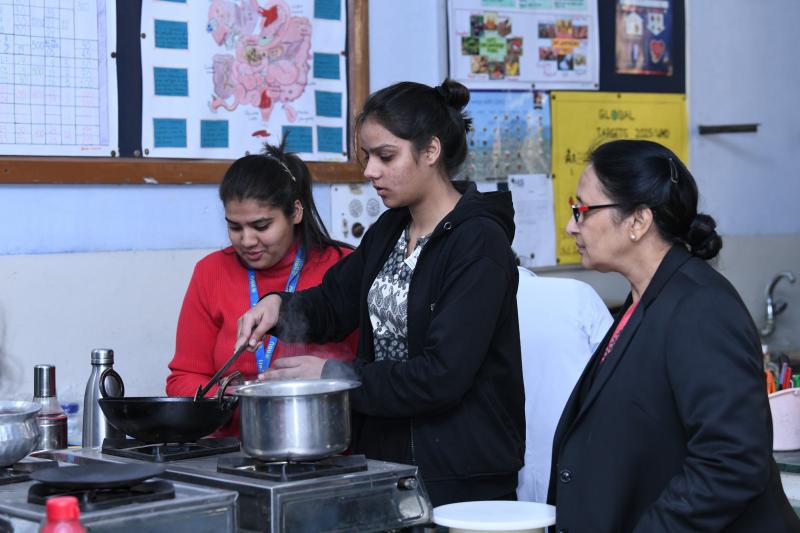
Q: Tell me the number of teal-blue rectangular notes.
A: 10